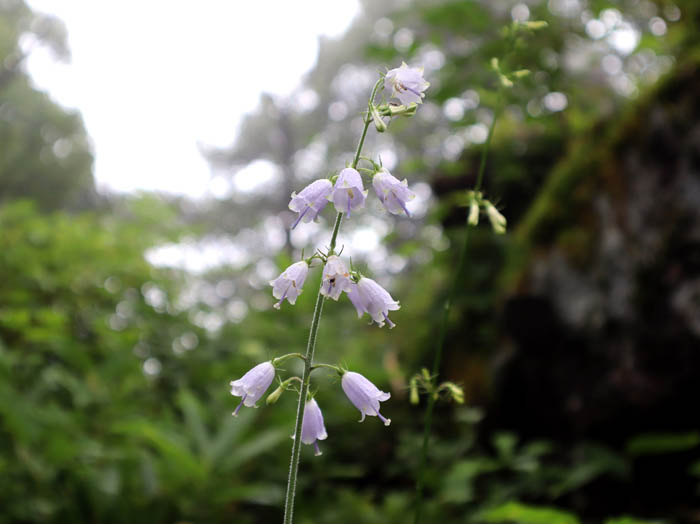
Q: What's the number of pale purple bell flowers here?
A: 11